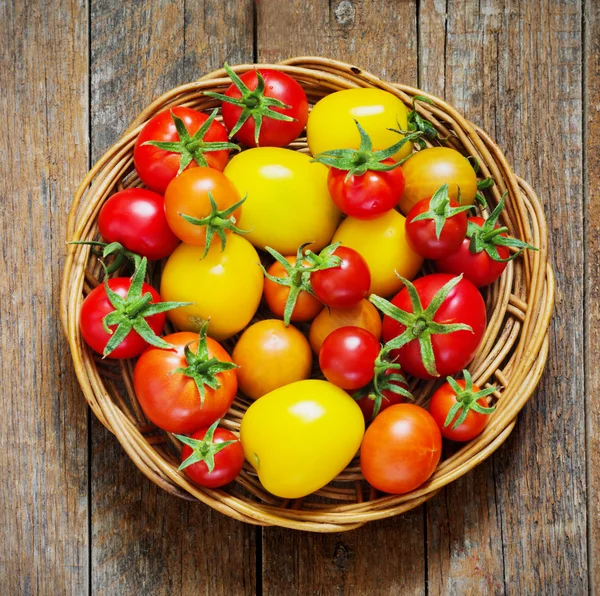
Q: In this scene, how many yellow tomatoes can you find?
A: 5